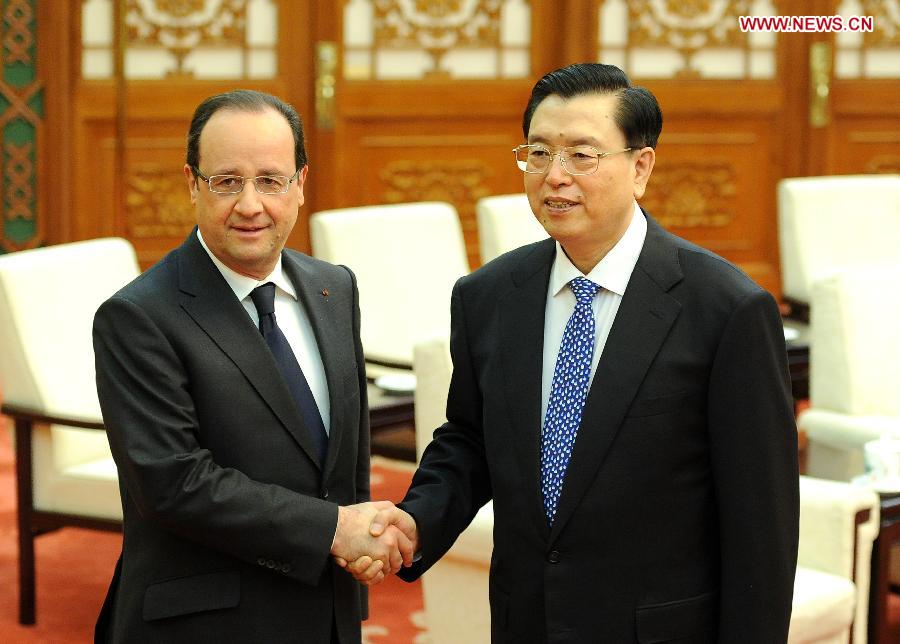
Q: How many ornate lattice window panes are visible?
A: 4